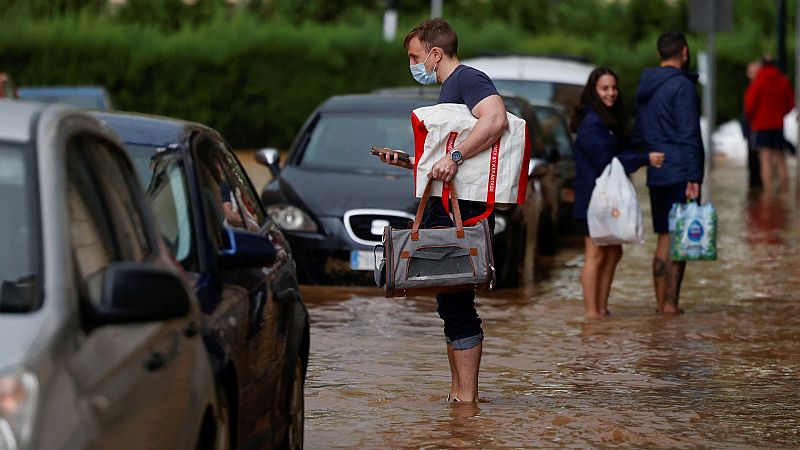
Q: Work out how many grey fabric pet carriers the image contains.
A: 1